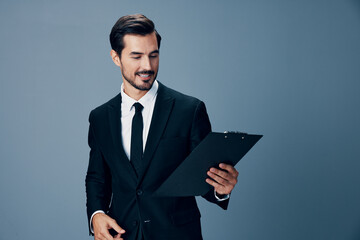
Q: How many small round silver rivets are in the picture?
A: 2